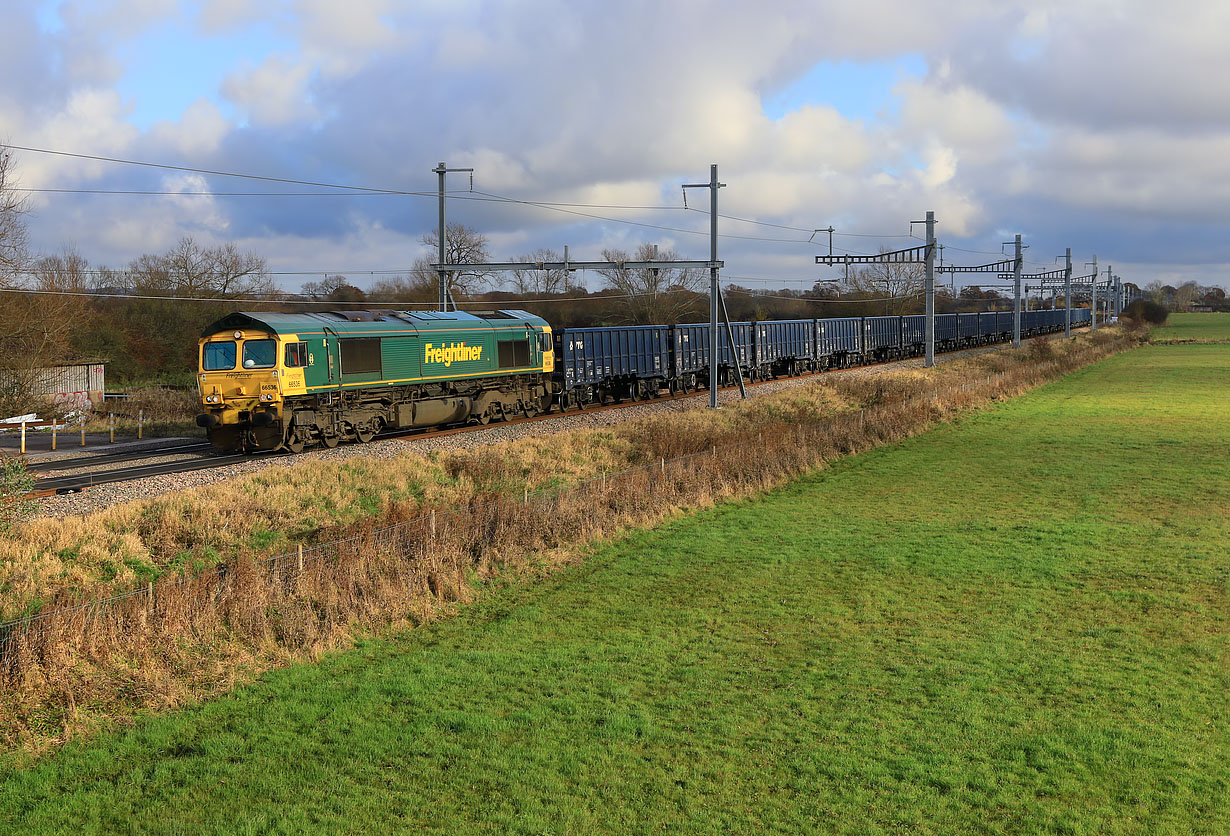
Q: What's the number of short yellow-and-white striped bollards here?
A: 5